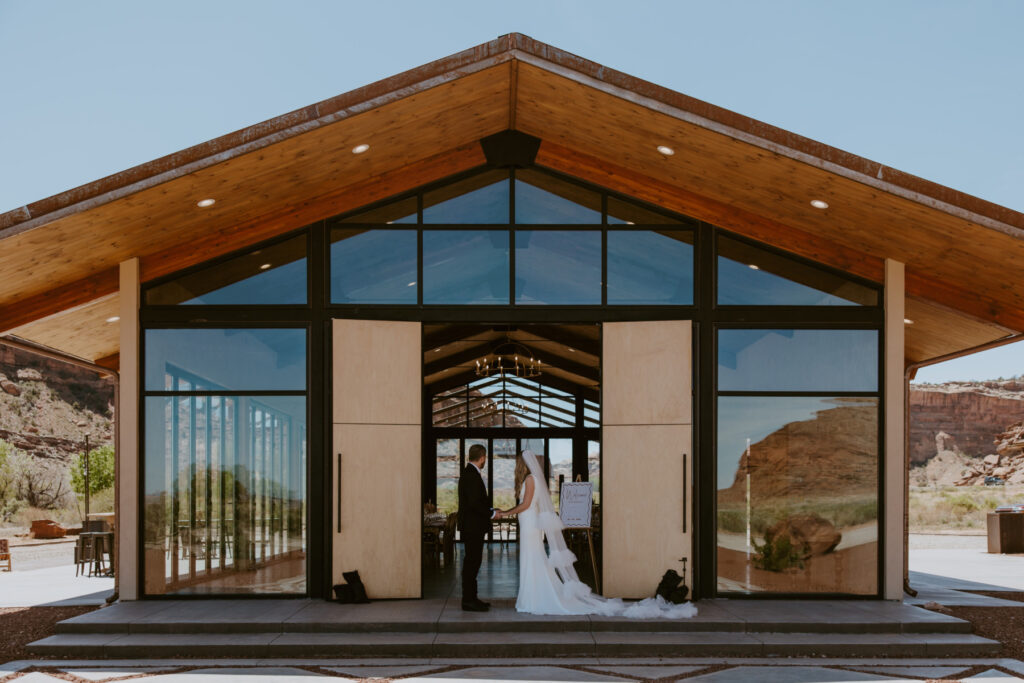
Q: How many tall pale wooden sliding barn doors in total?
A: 2